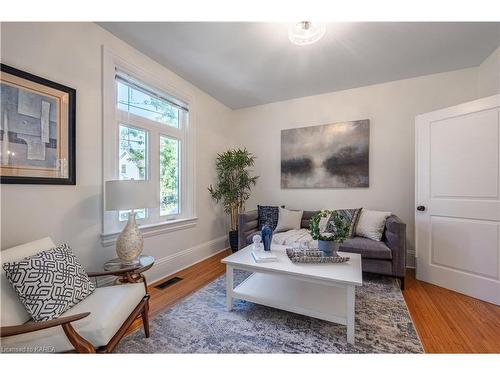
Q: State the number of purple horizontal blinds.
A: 0